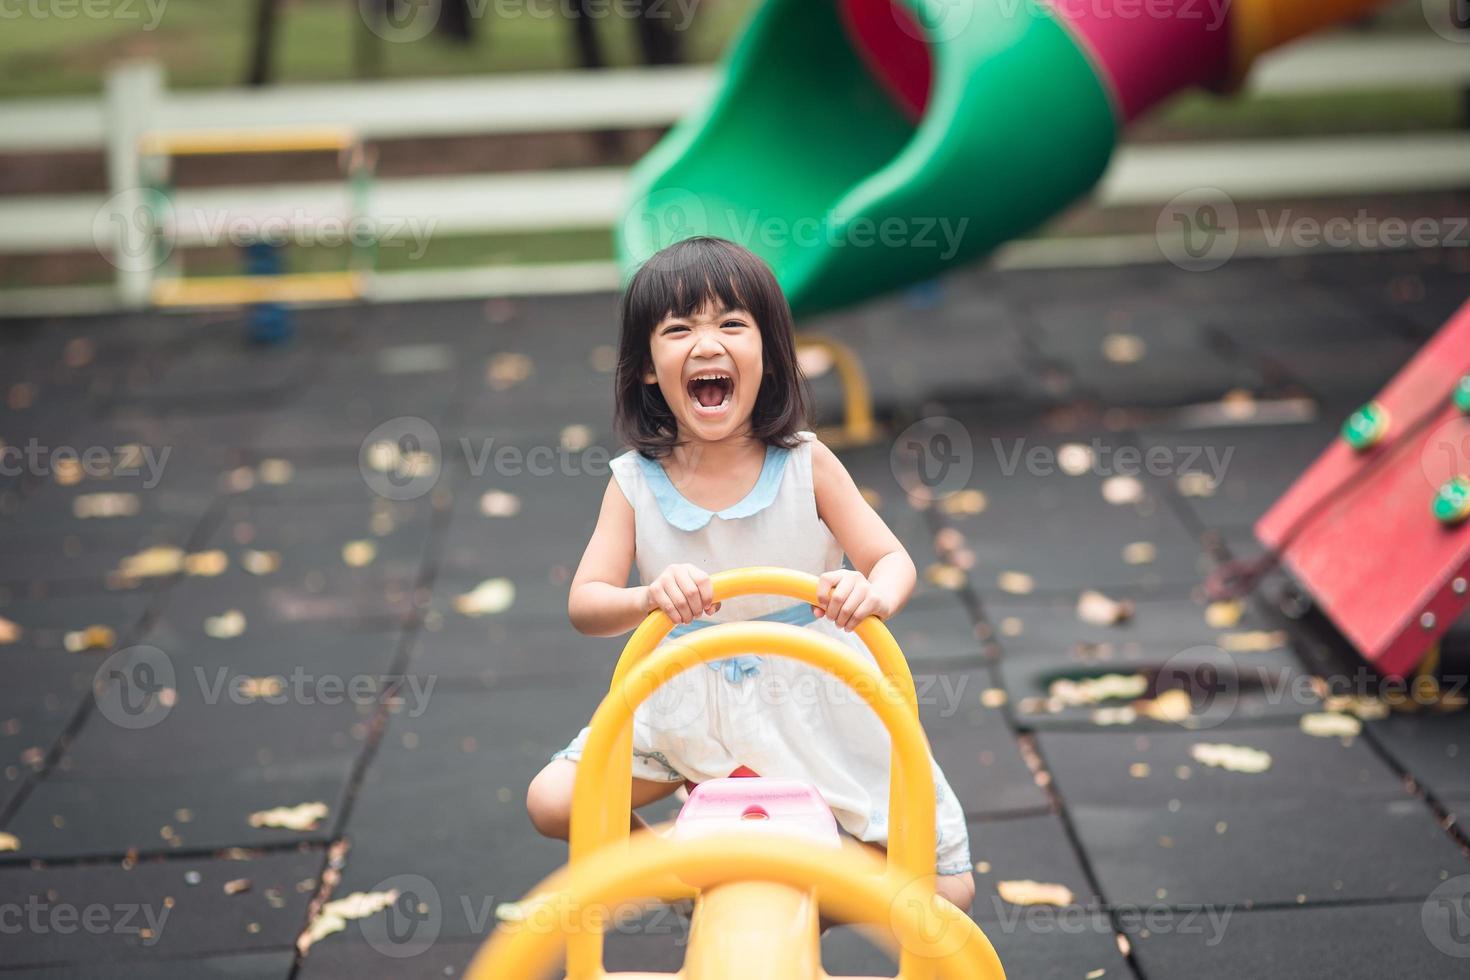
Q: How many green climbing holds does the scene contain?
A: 3